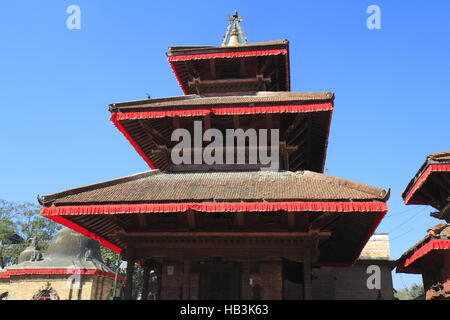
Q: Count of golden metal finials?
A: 1